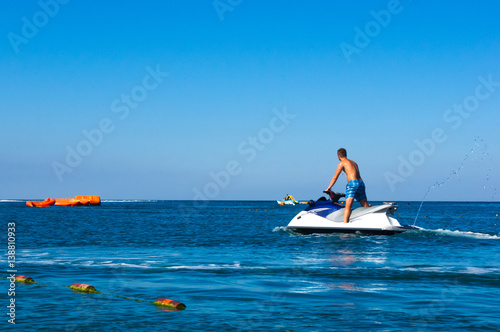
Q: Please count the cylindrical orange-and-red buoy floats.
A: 3